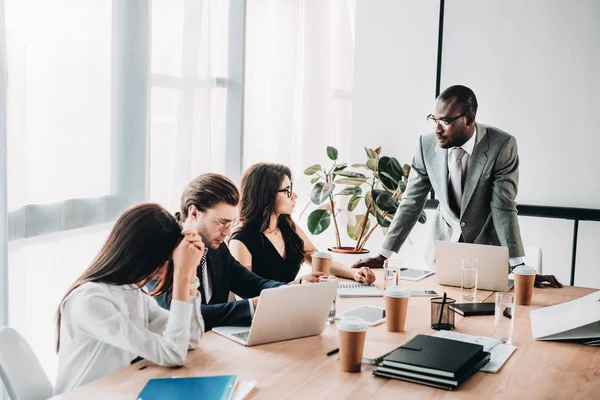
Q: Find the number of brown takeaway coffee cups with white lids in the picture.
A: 4